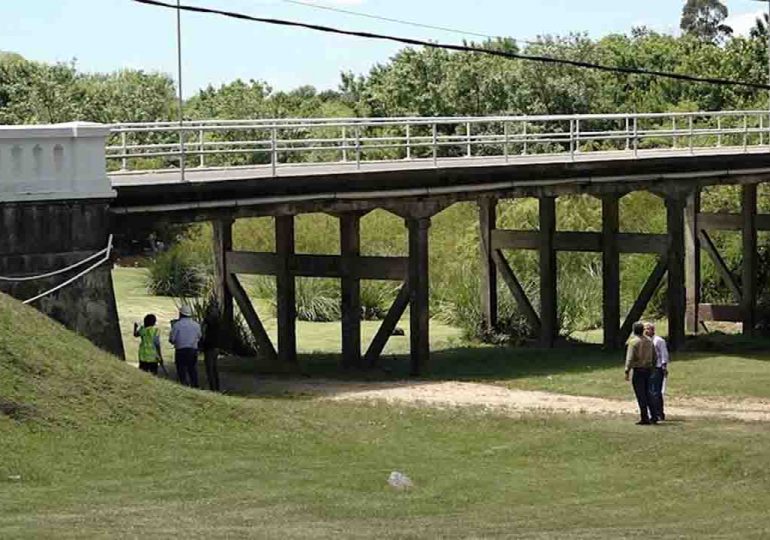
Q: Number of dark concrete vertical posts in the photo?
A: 10